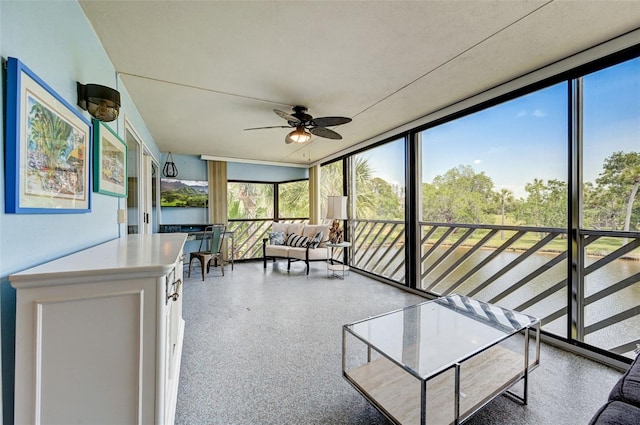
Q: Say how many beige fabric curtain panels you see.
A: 2